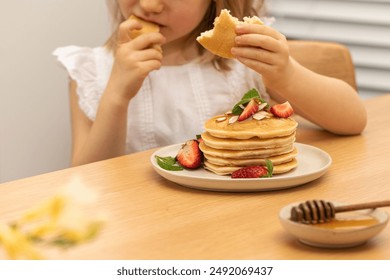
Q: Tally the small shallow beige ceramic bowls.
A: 1